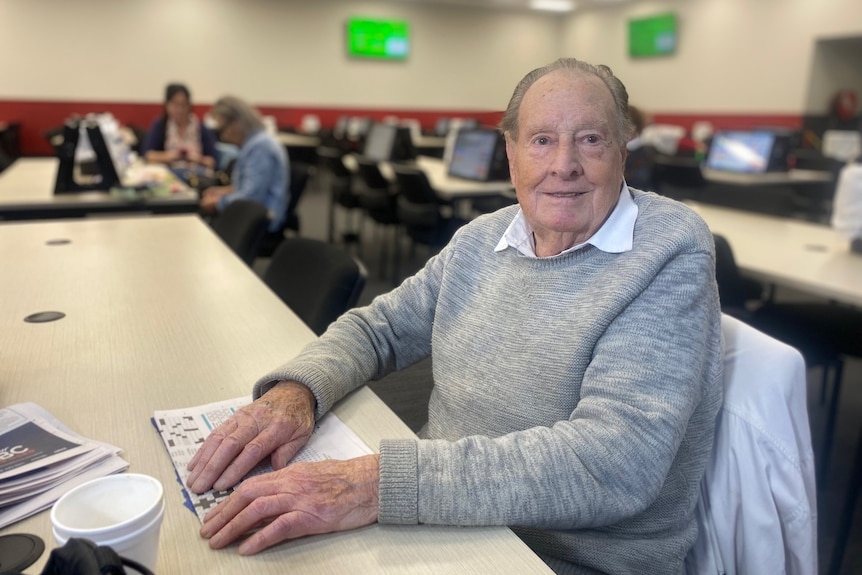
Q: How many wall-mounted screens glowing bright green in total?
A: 2